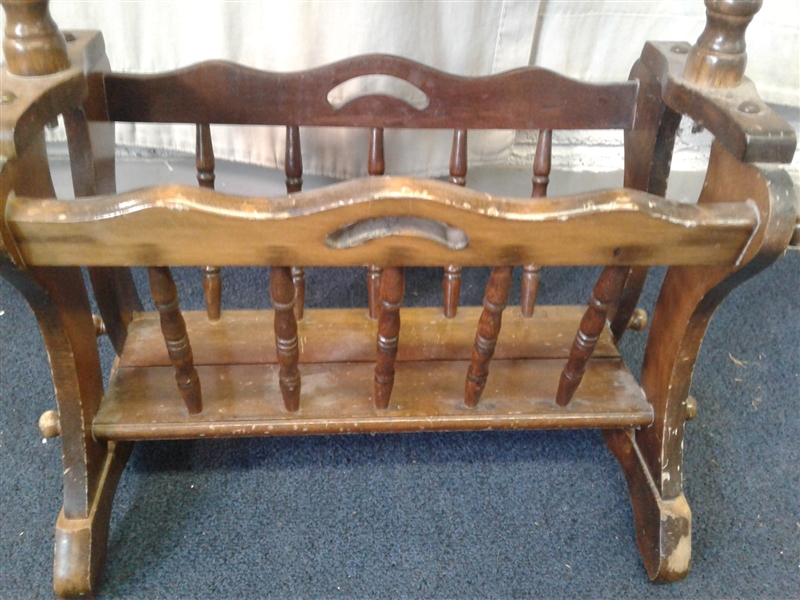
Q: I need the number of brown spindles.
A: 10